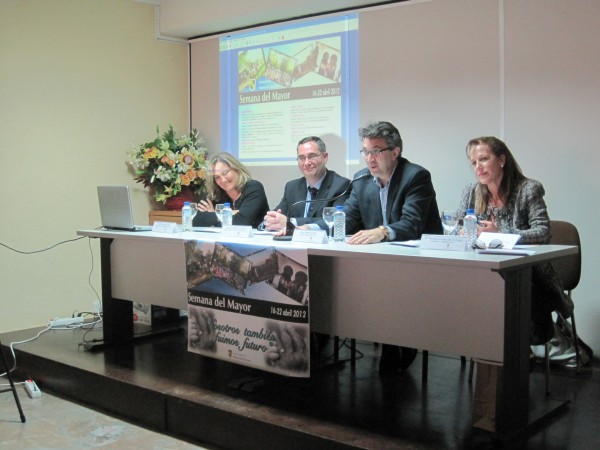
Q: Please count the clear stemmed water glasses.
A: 4